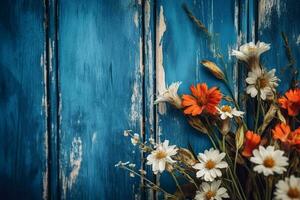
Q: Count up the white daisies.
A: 7